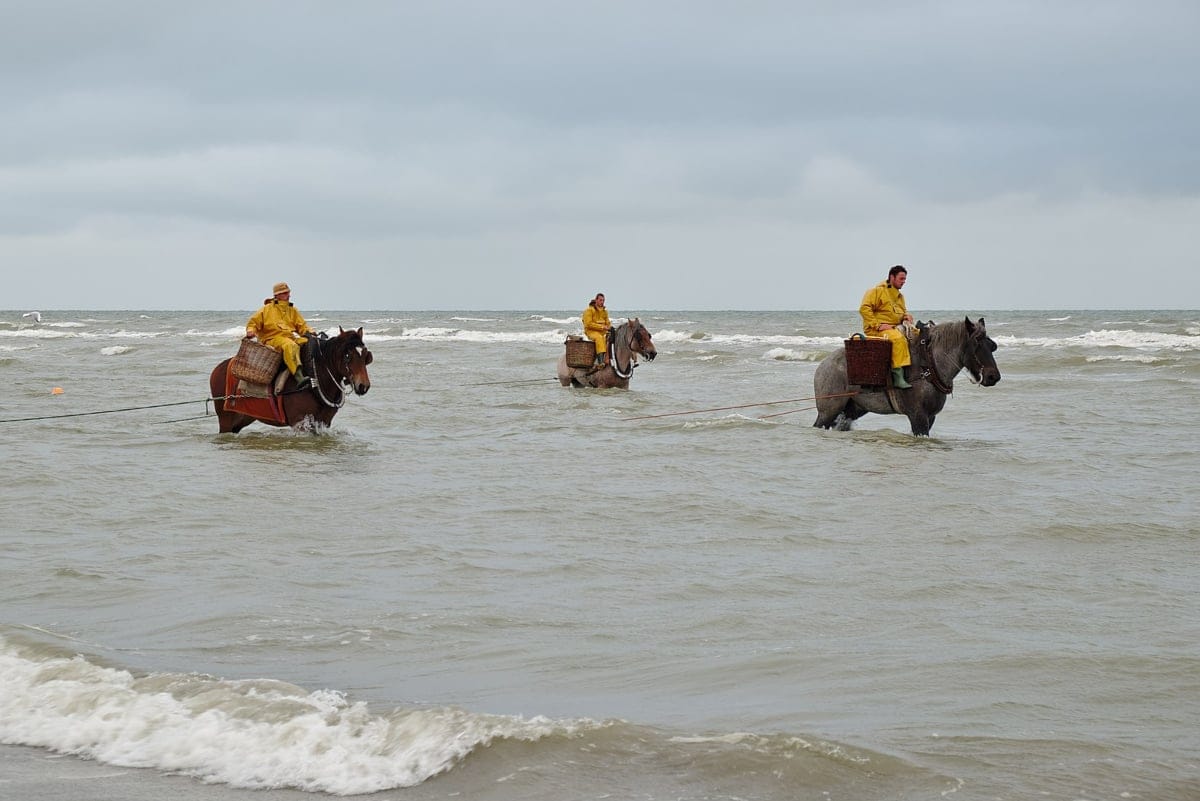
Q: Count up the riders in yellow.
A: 3